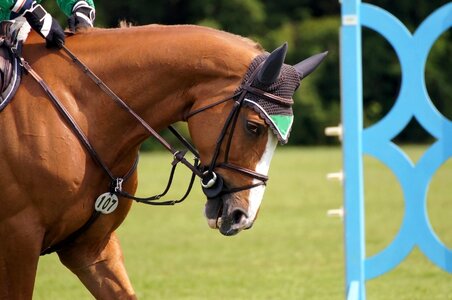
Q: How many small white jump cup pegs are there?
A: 3